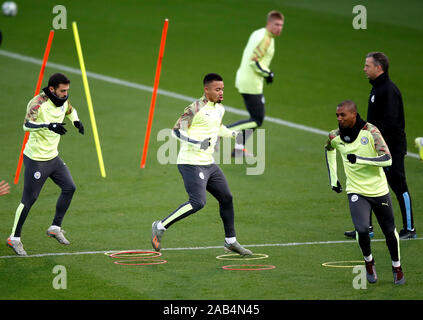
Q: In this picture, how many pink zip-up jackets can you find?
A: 0